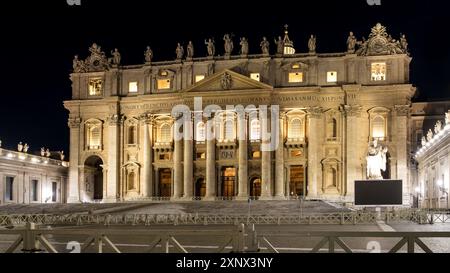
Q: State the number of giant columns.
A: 8